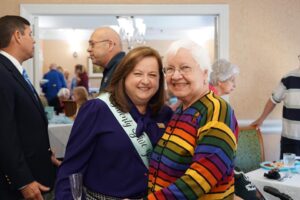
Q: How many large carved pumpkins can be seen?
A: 0